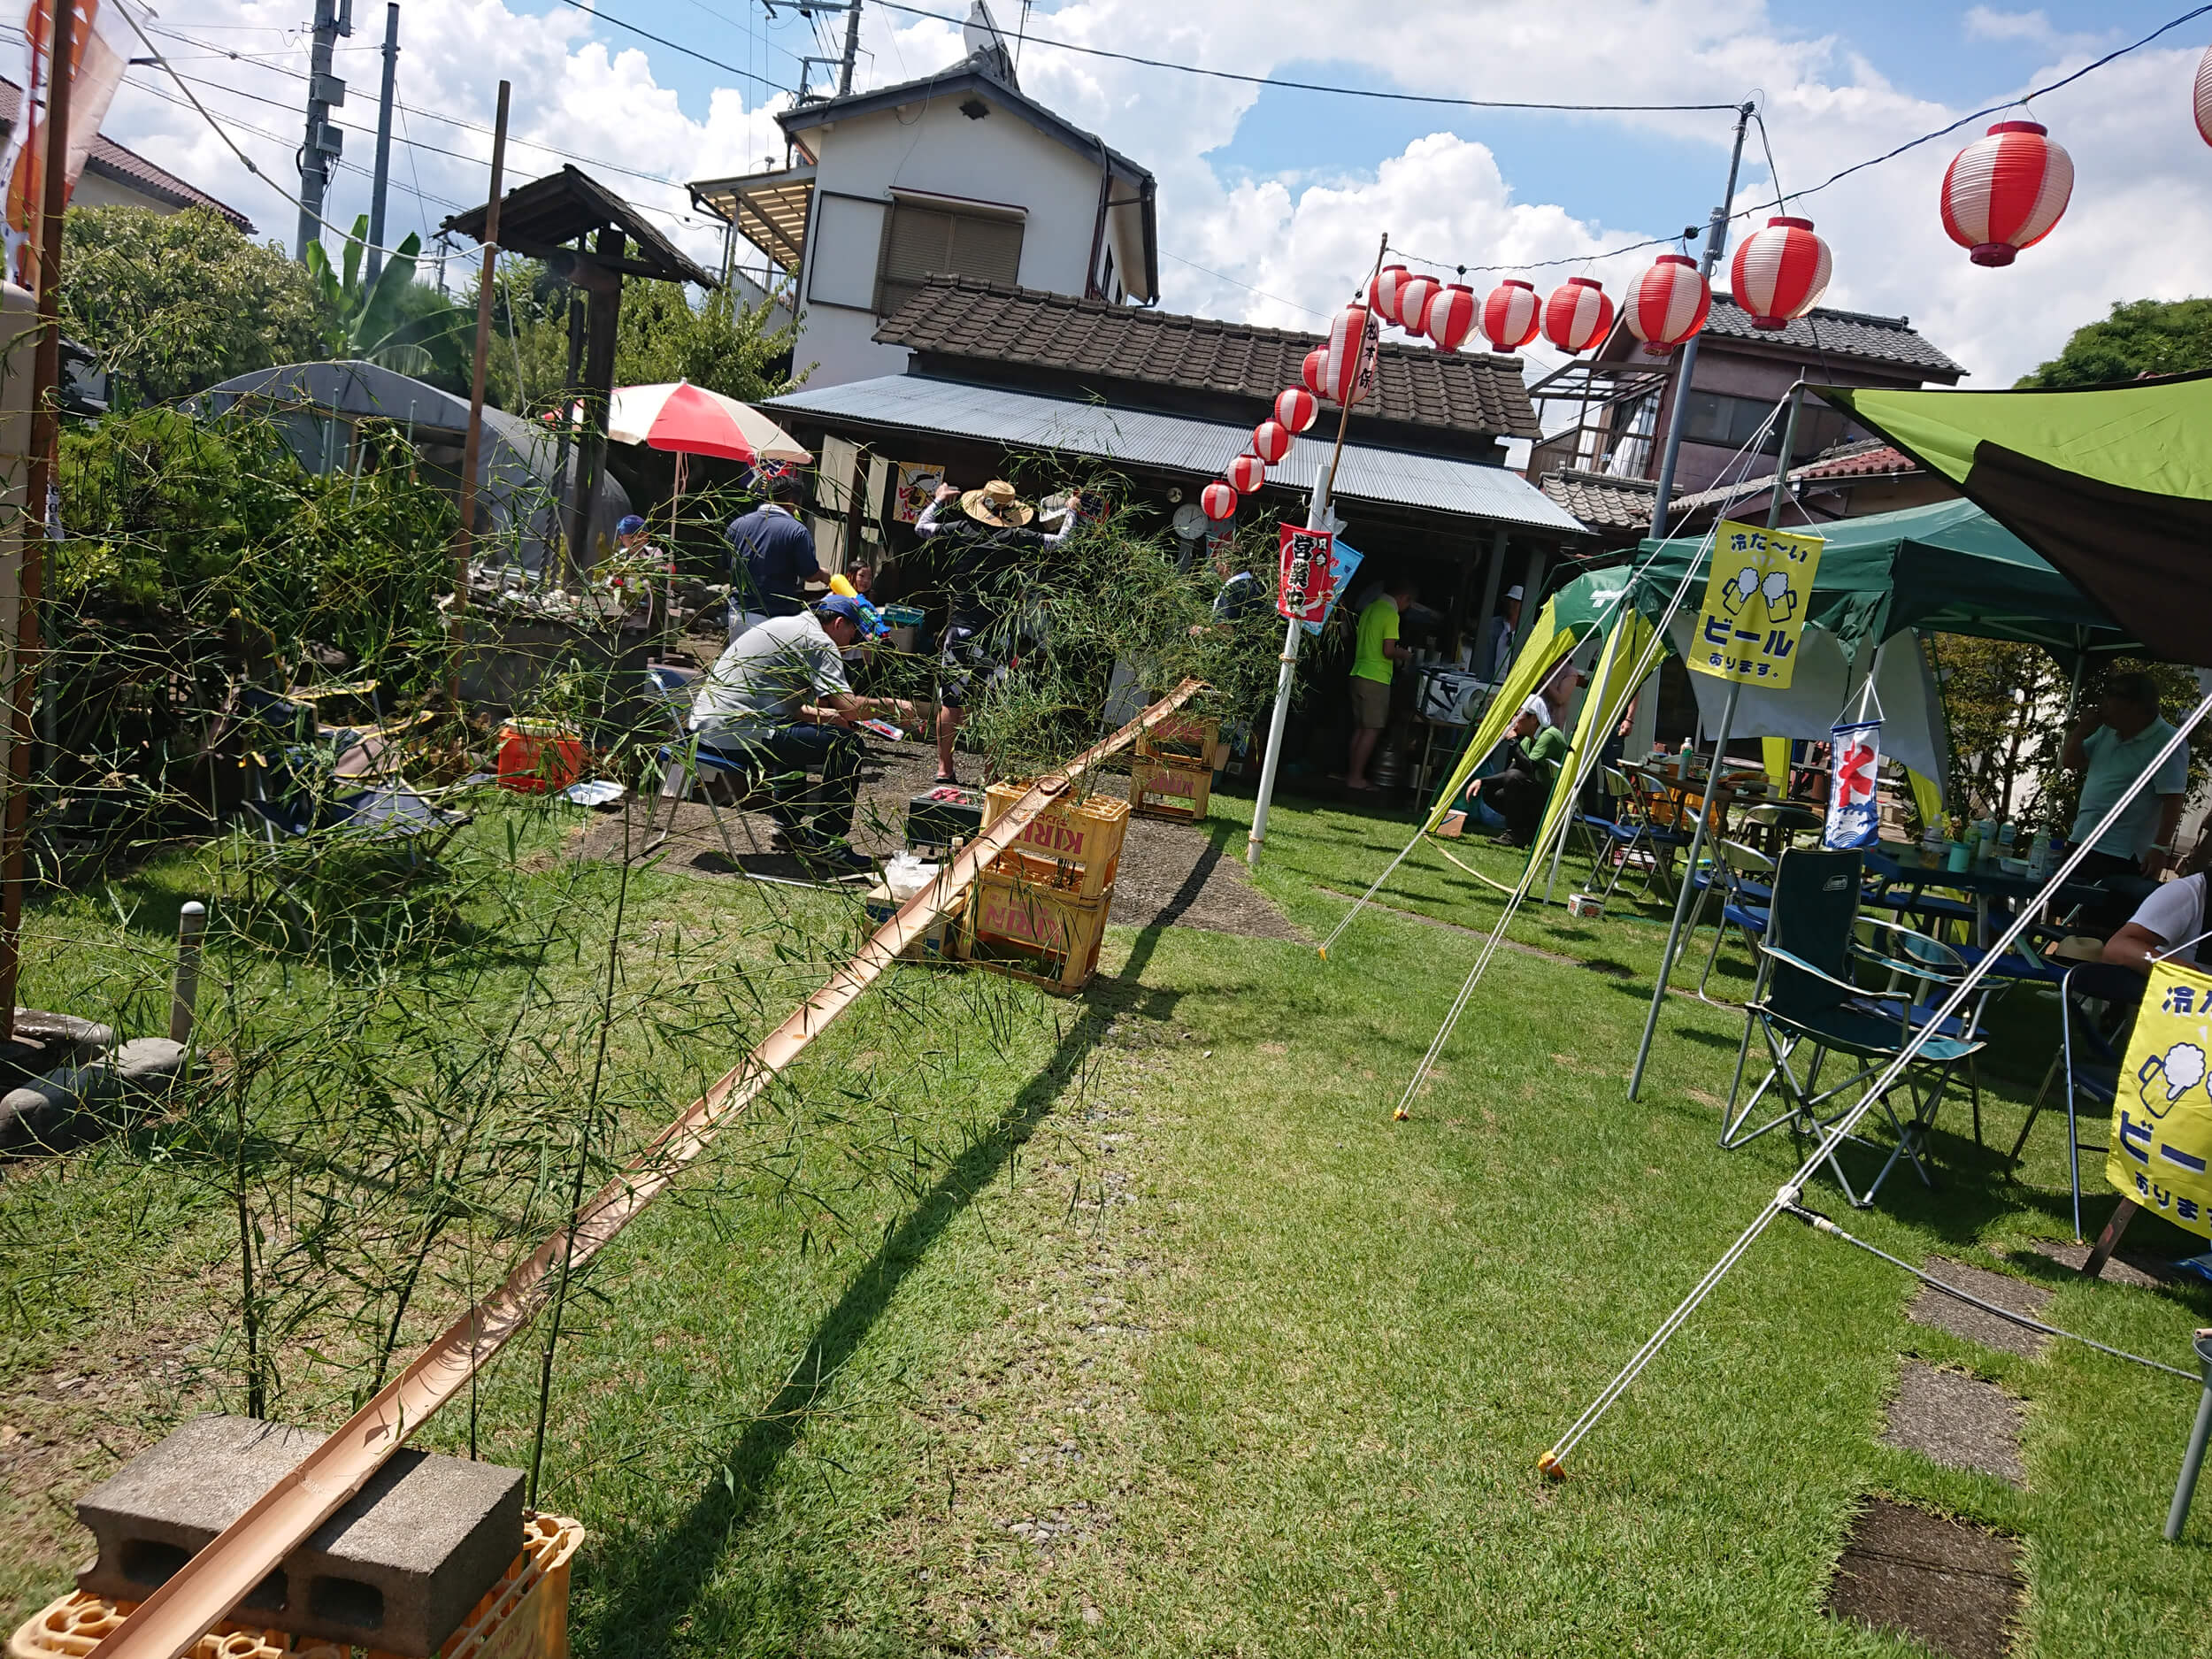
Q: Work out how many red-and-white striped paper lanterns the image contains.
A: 15